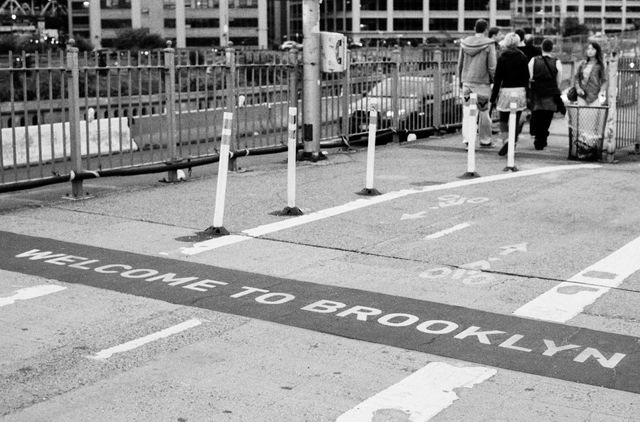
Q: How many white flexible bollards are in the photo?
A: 5